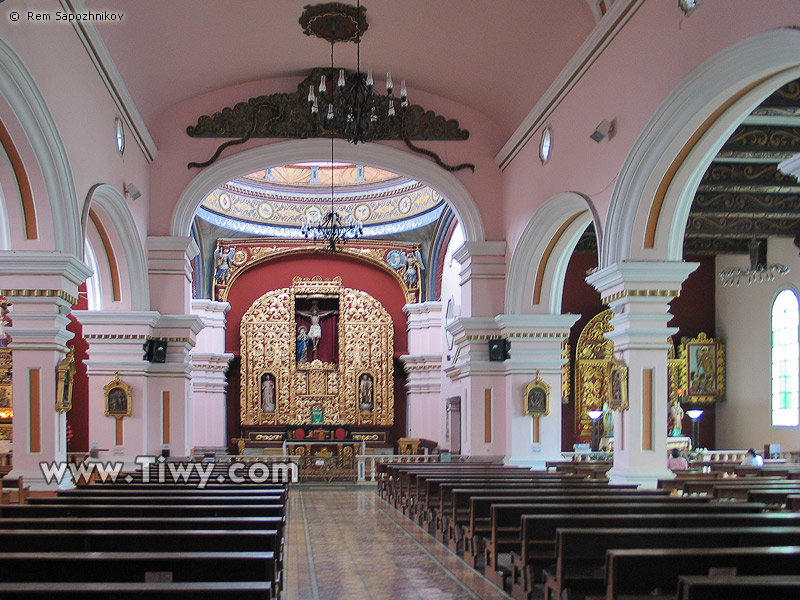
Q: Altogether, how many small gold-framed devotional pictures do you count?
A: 4